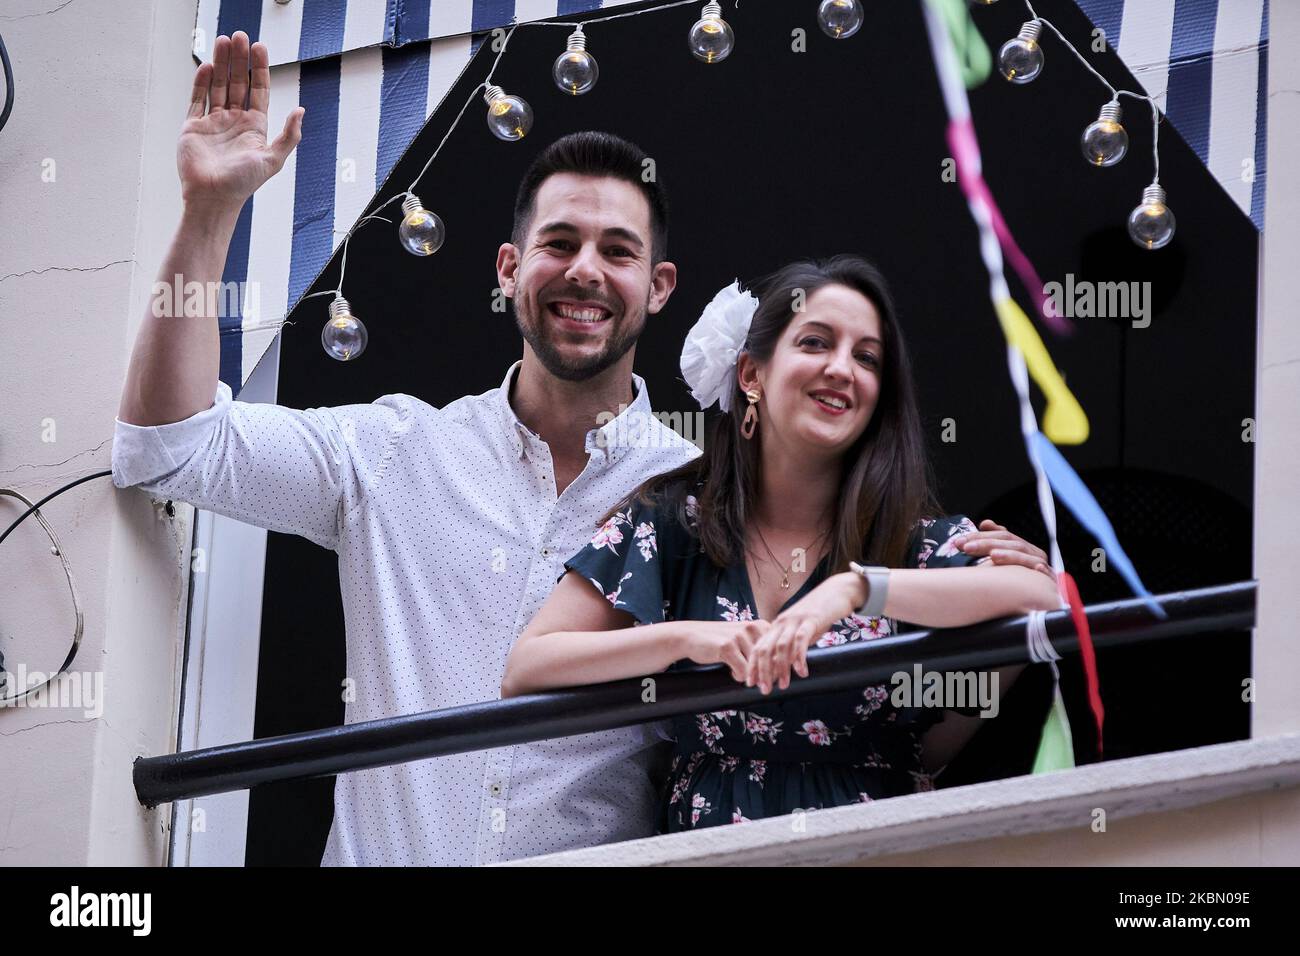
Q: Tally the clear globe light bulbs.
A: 9